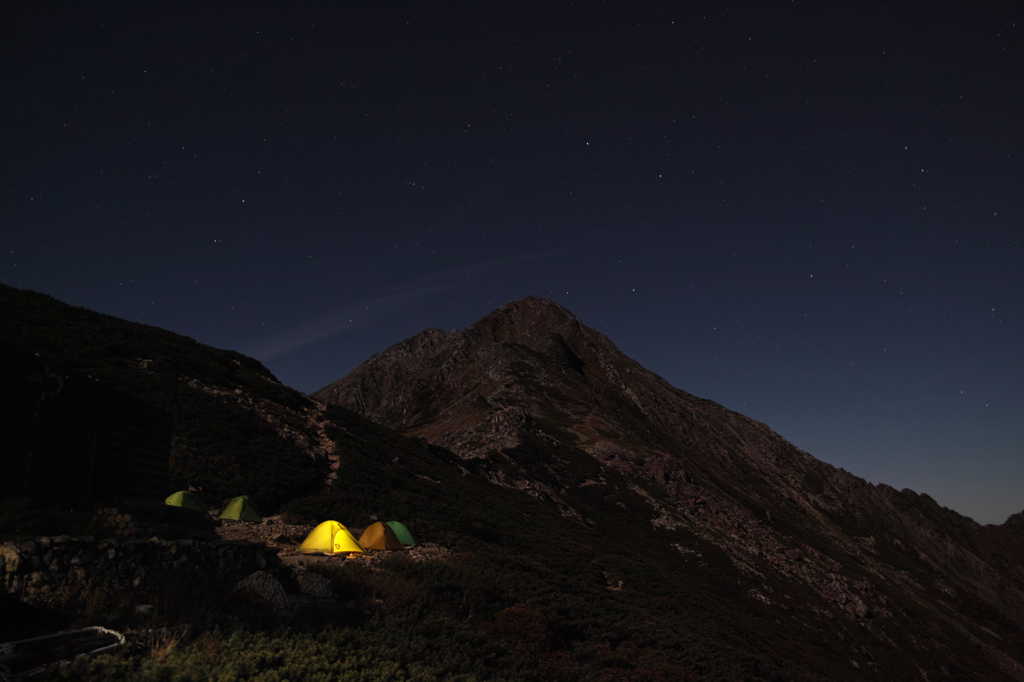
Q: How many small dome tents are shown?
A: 5